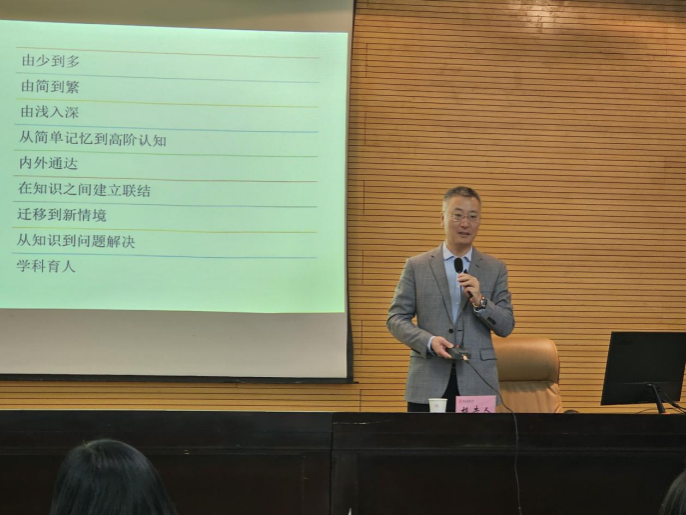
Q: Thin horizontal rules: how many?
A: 9